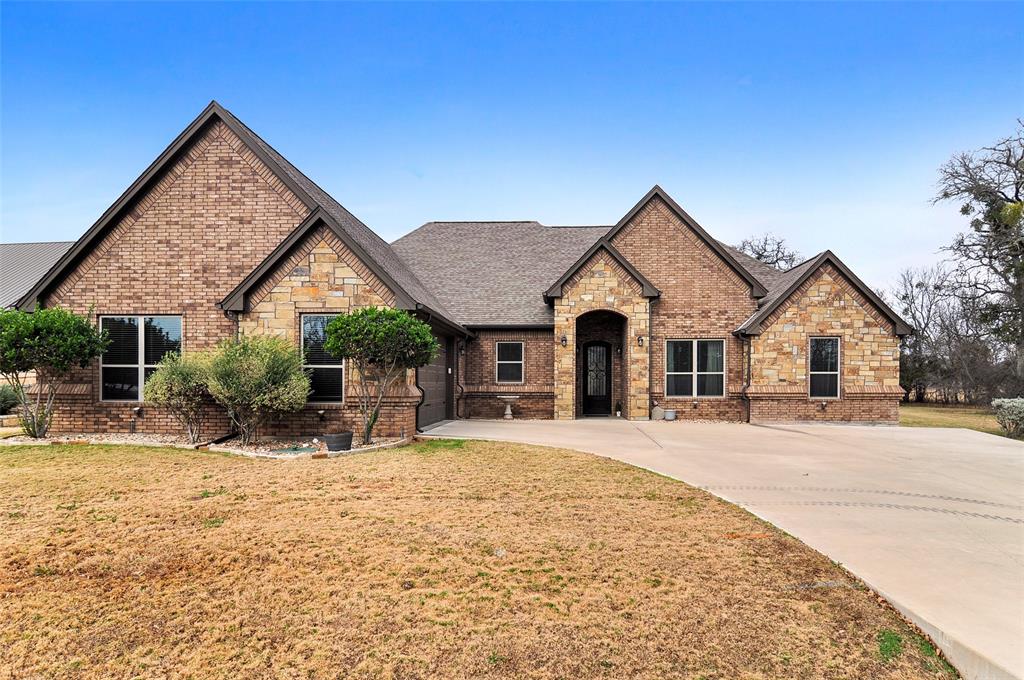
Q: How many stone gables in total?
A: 3